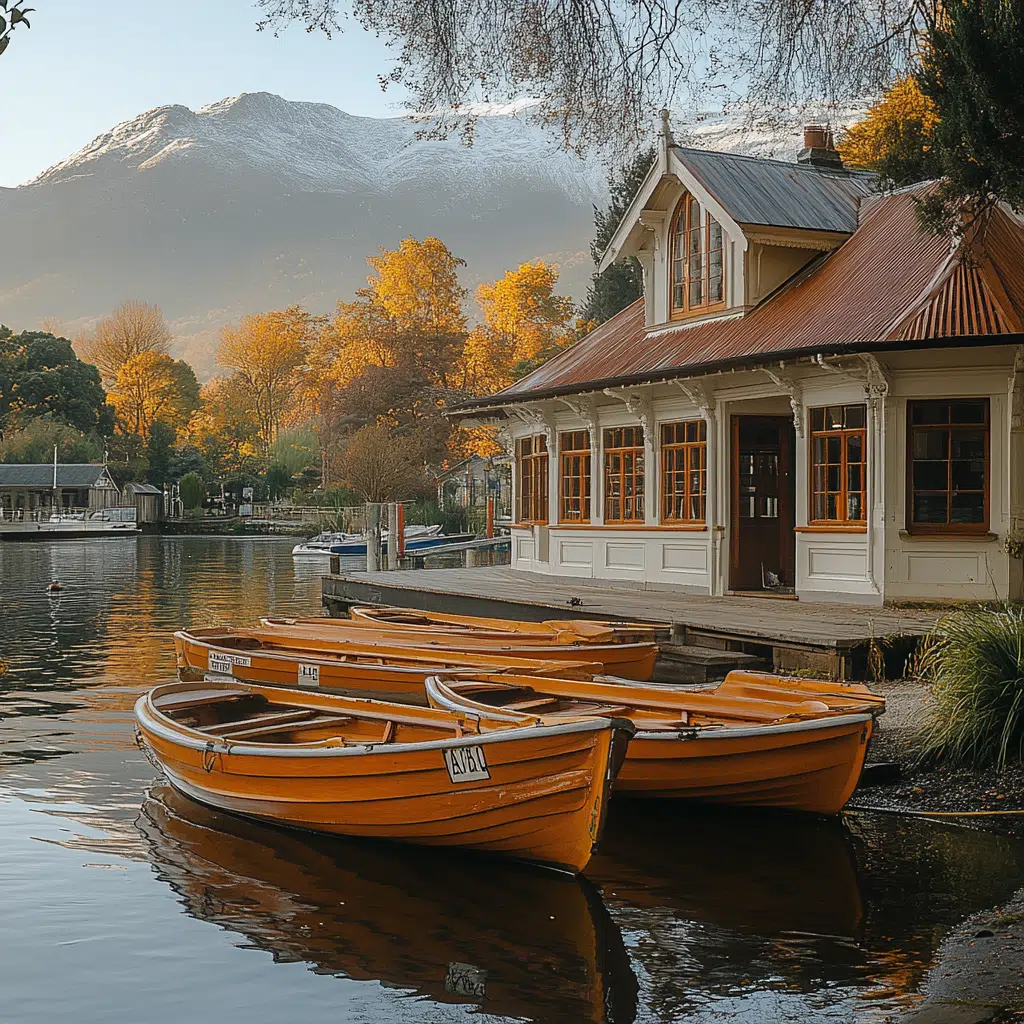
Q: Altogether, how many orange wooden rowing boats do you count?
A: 5